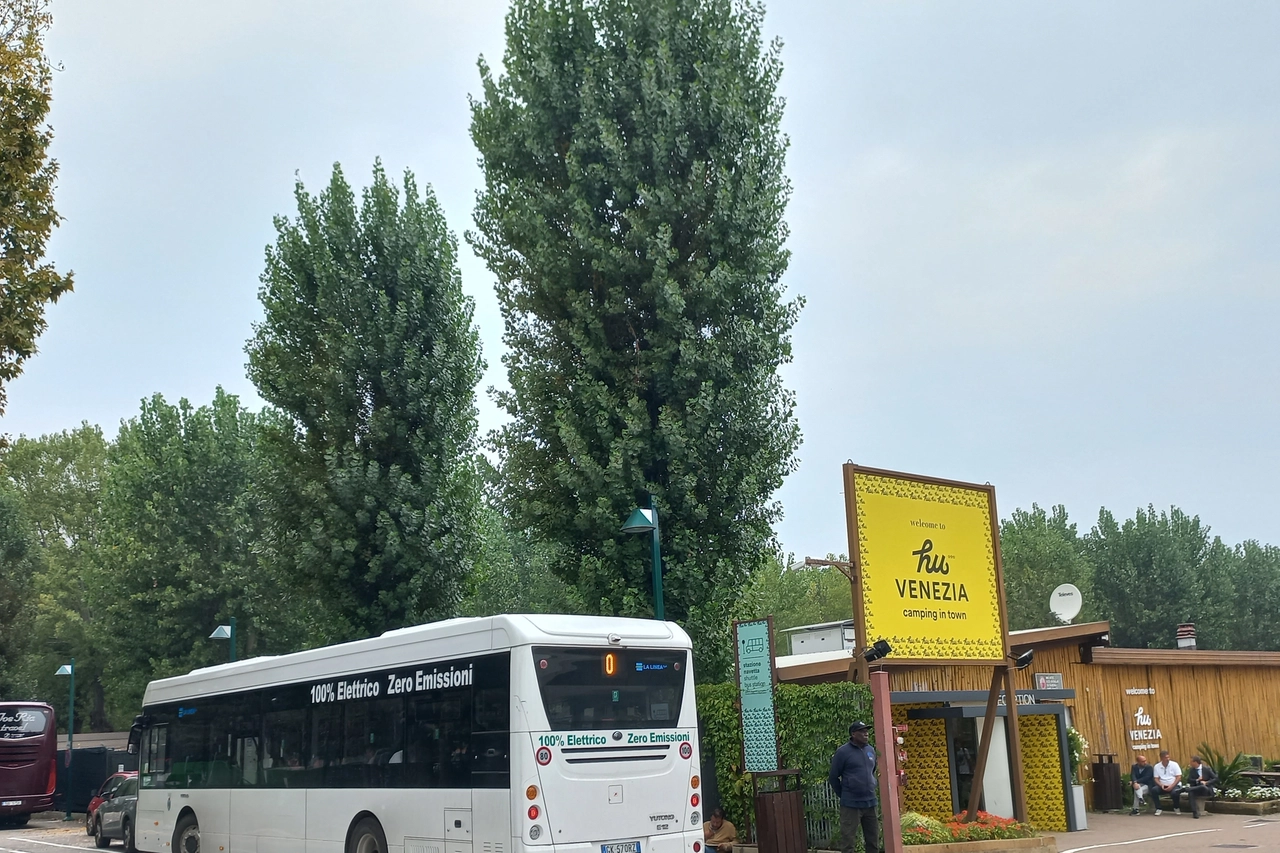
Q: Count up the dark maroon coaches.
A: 1